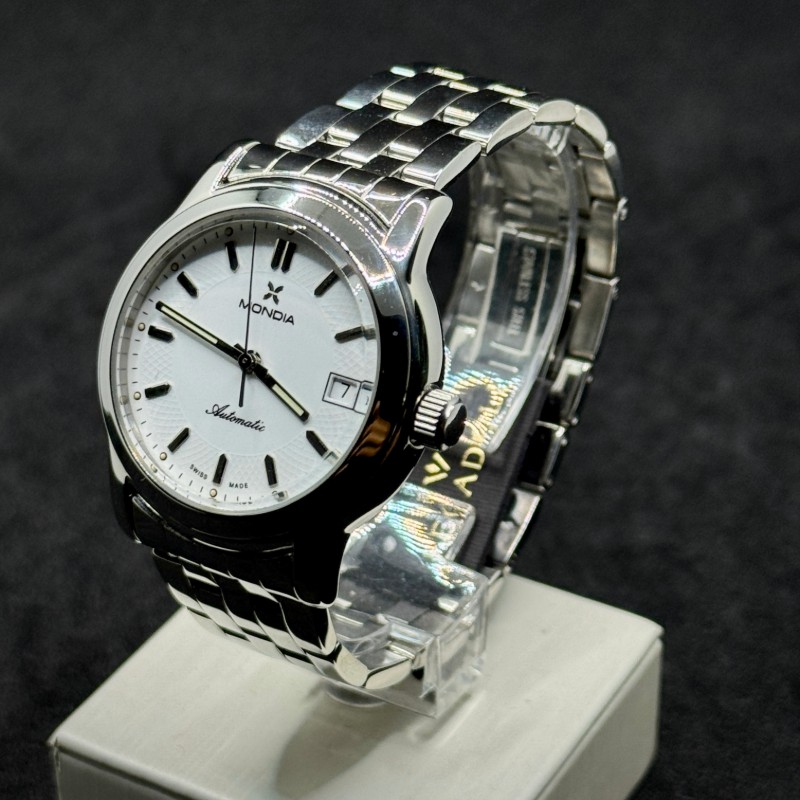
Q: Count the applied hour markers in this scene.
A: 11